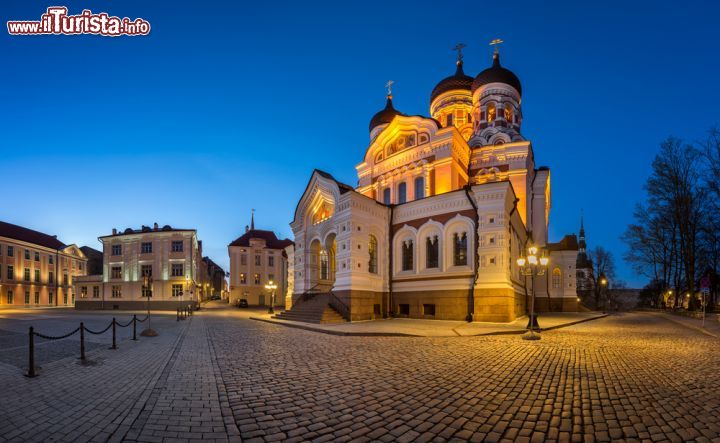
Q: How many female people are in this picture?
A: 0